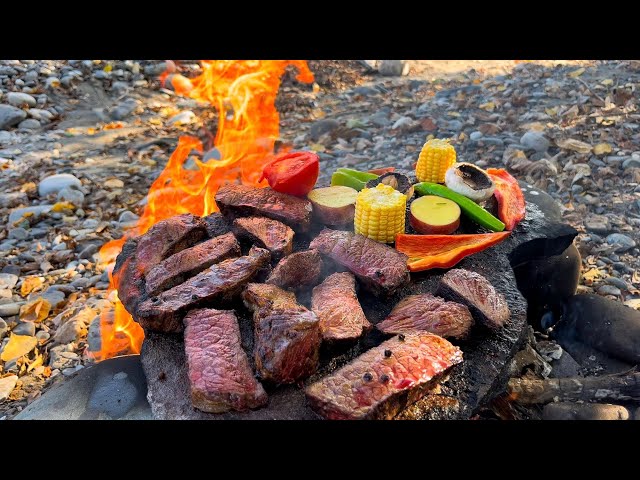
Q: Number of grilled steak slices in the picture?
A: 13